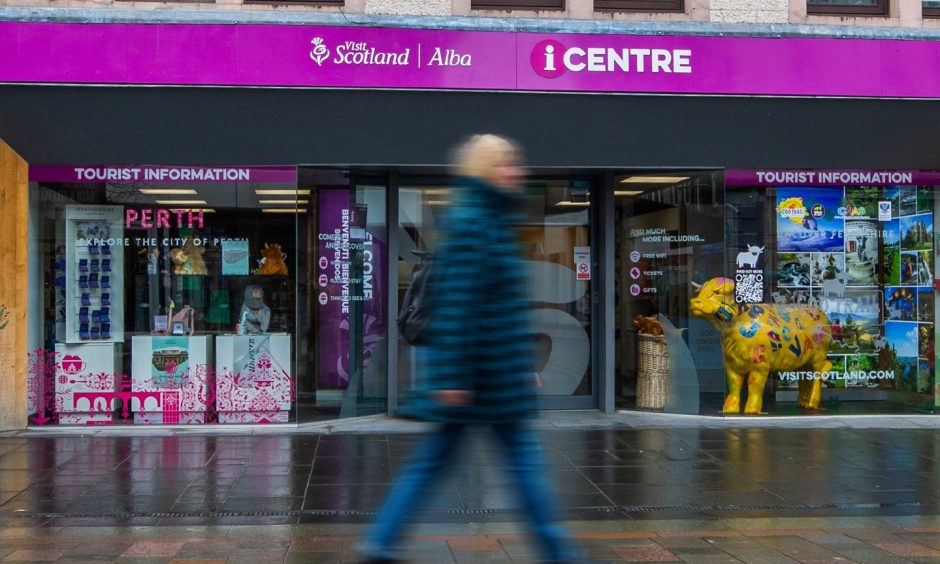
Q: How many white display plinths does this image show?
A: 3